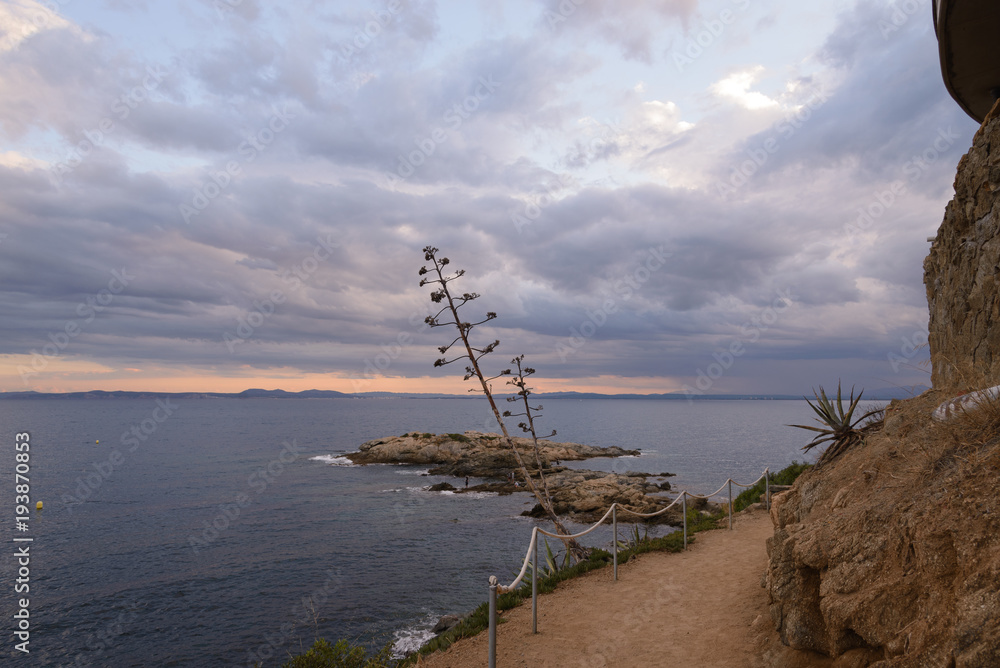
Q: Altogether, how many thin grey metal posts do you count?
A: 6